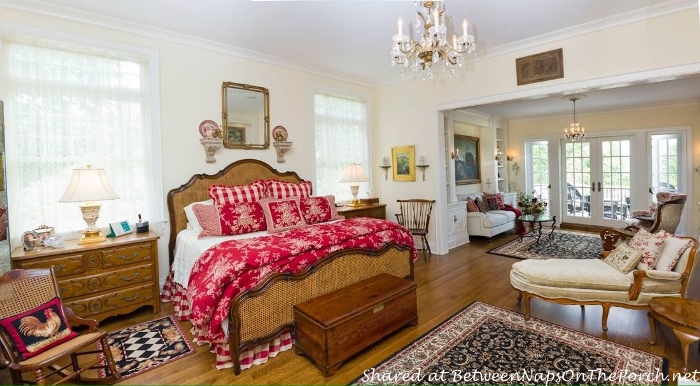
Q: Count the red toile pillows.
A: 3